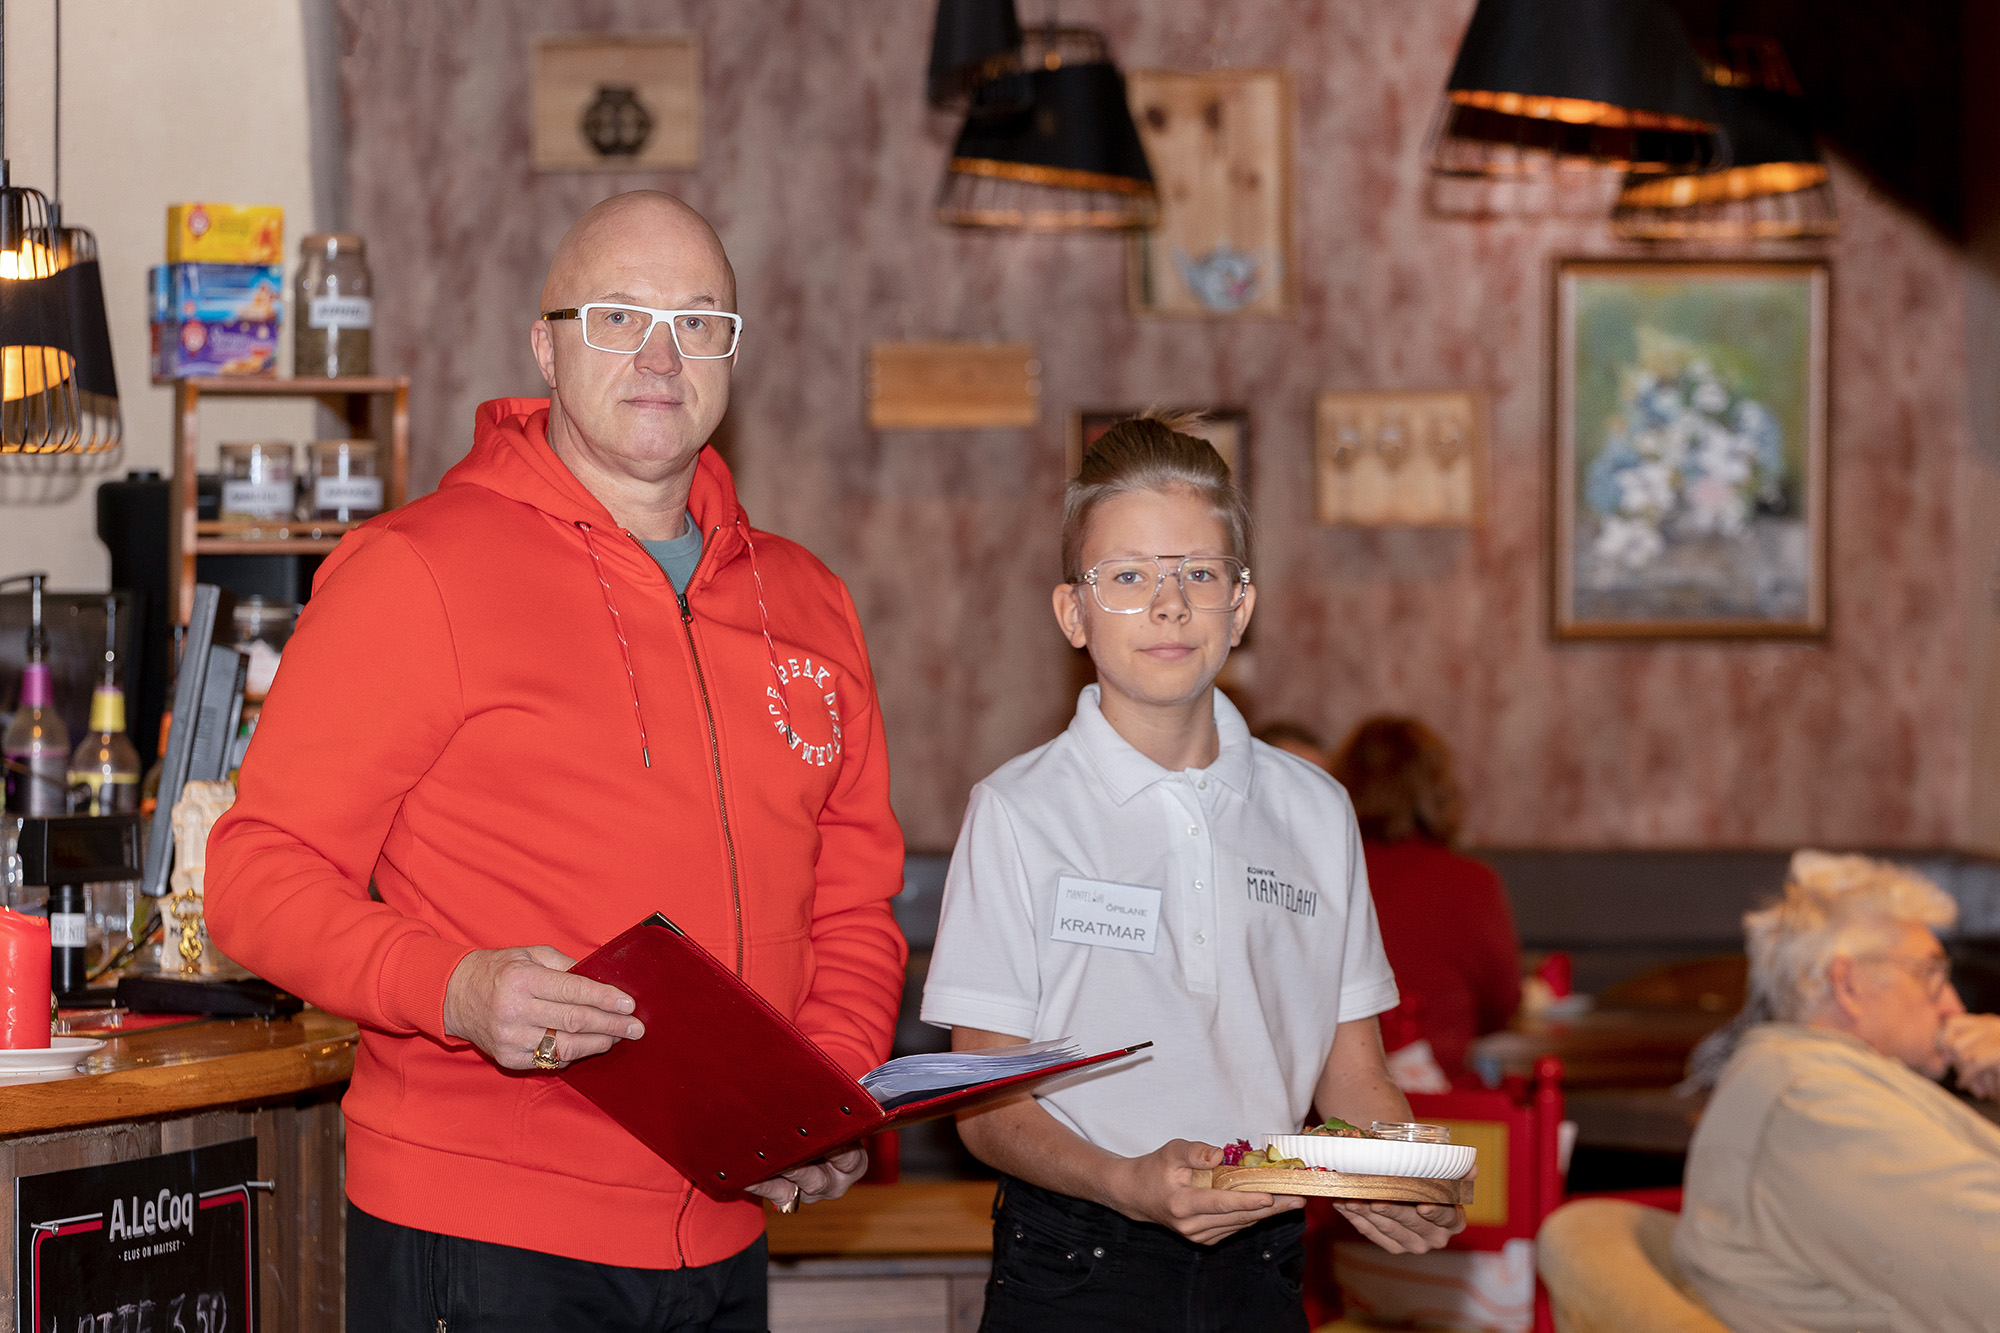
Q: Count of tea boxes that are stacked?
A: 3